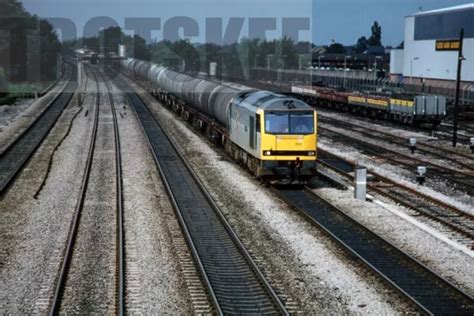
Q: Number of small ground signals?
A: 3